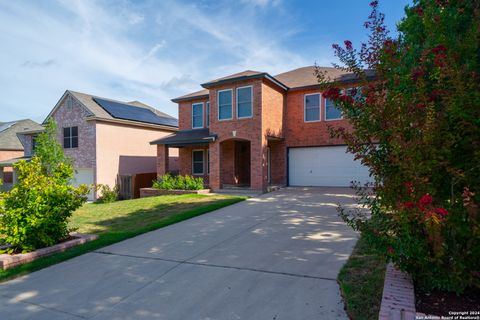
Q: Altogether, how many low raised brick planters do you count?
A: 3